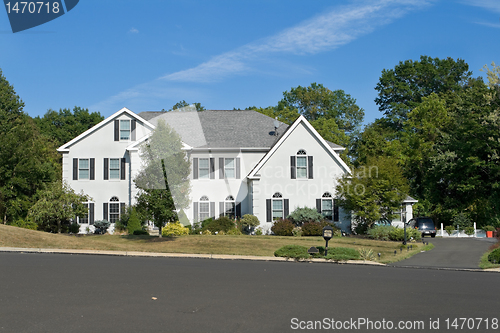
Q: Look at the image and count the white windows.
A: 12